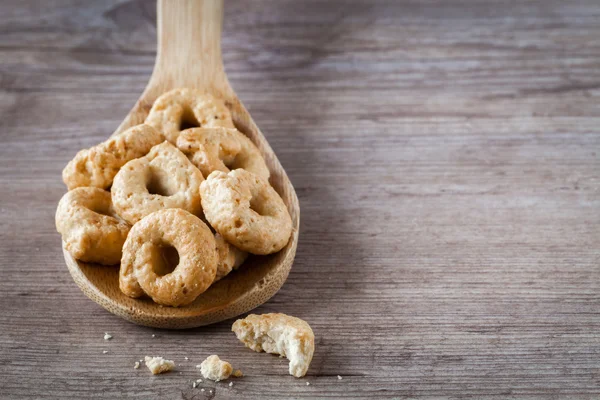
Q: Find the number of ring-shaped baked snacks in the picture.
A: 8